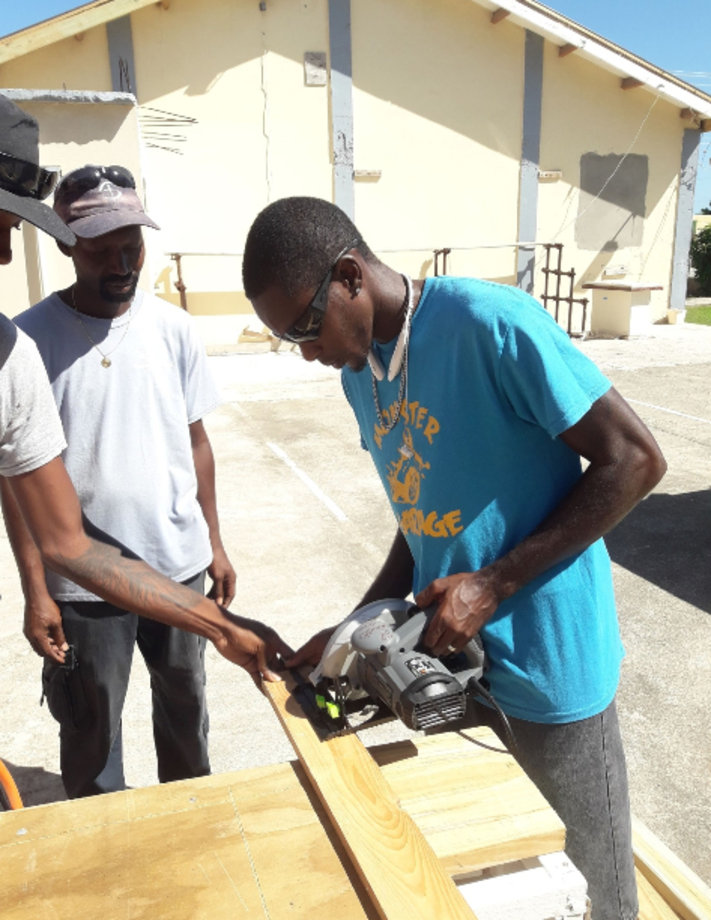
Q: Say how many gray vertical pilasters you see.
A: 4